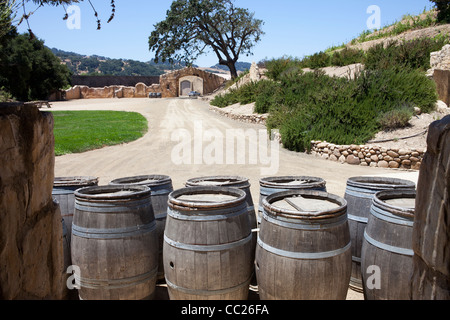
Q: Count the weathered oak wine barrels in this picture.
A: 9